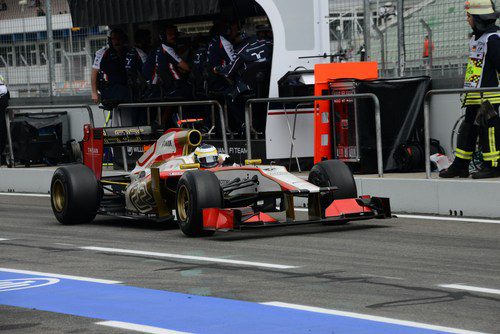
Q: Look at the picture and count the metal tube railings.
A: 4